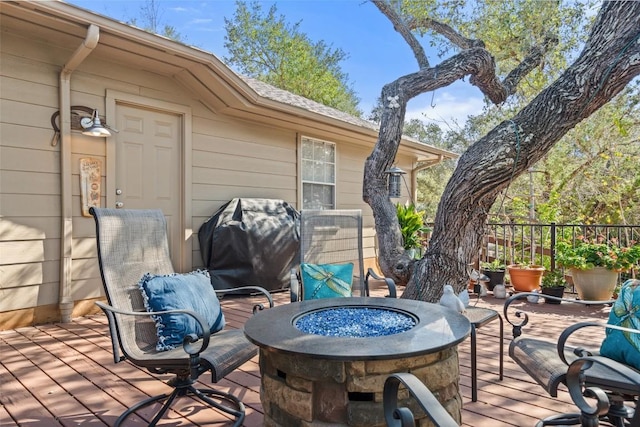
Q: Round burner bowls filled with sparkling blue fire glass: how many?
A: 1